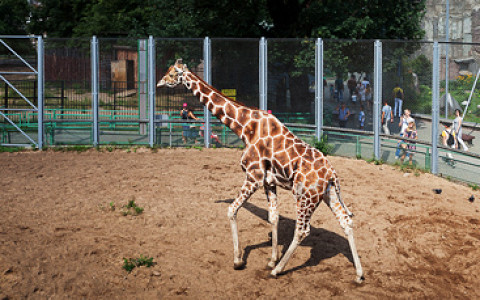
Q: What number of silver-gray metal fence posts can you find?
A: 8